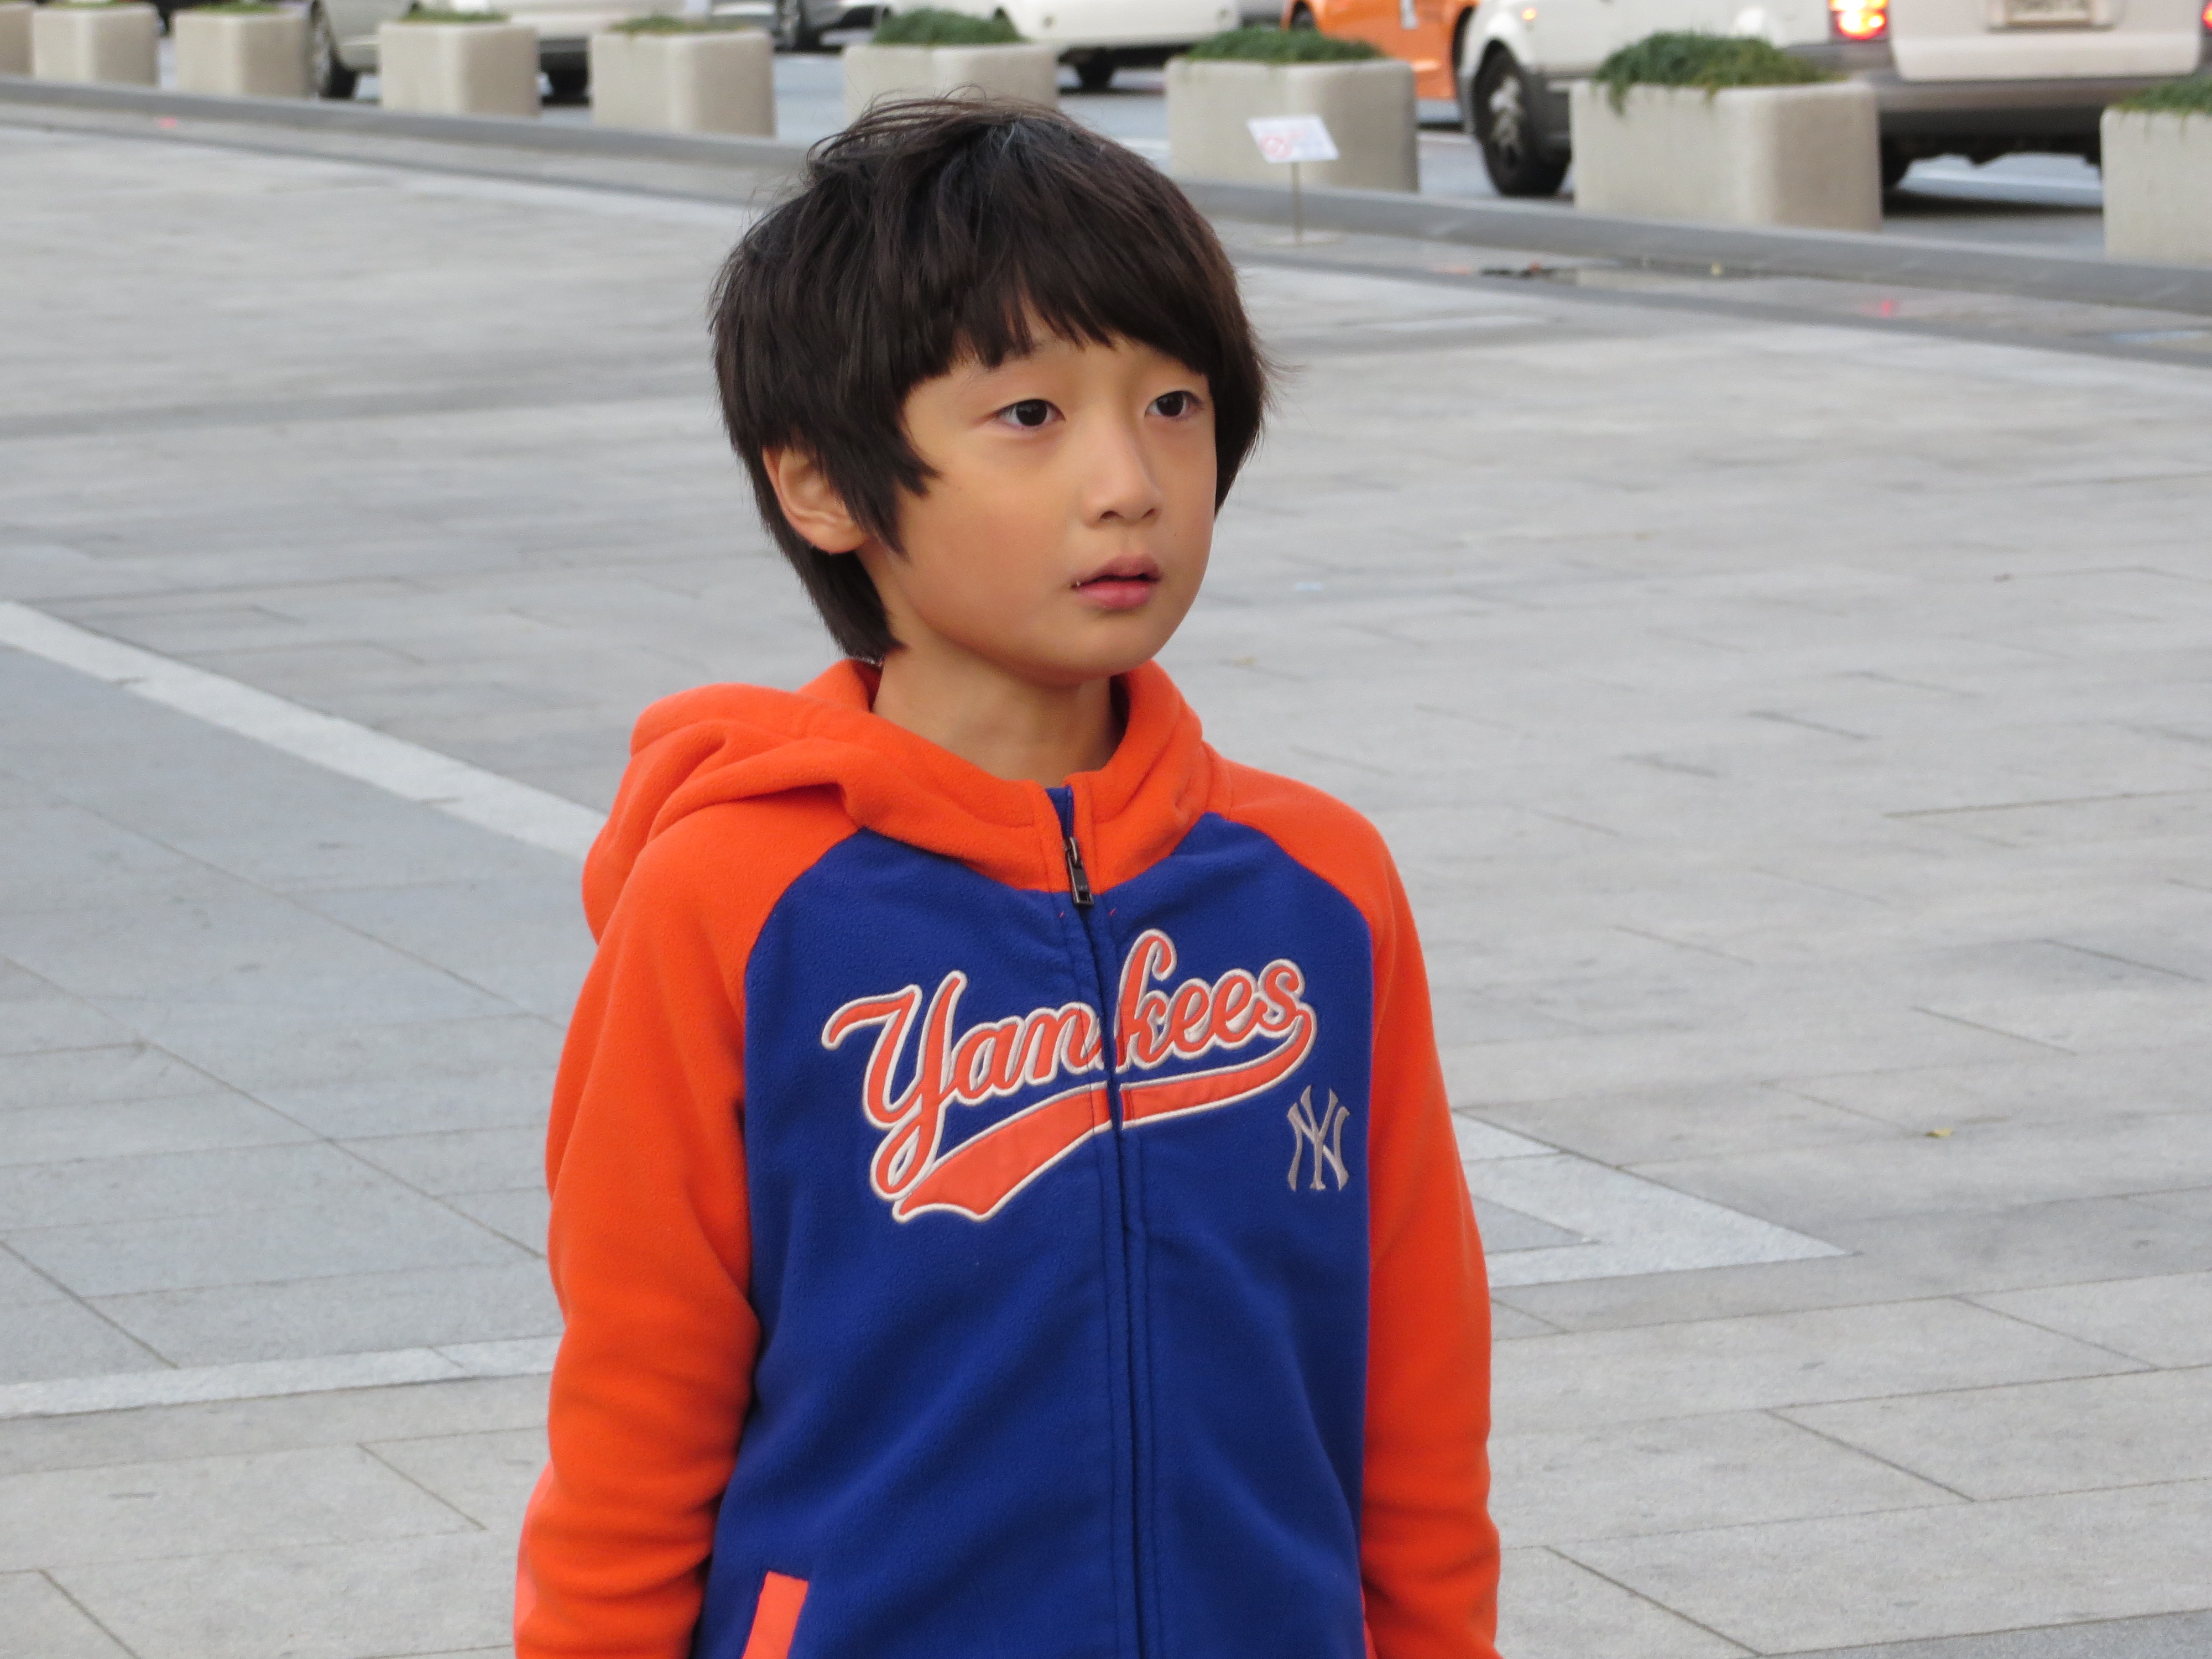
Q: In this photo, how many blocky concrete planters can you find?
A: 9